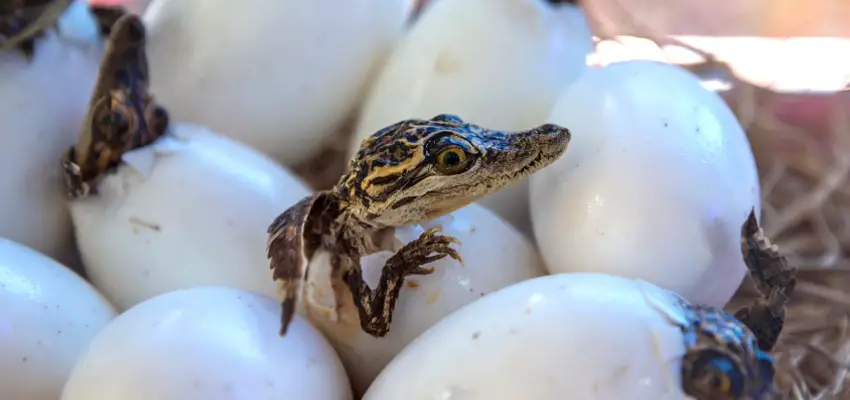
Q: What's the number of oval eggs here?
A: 9